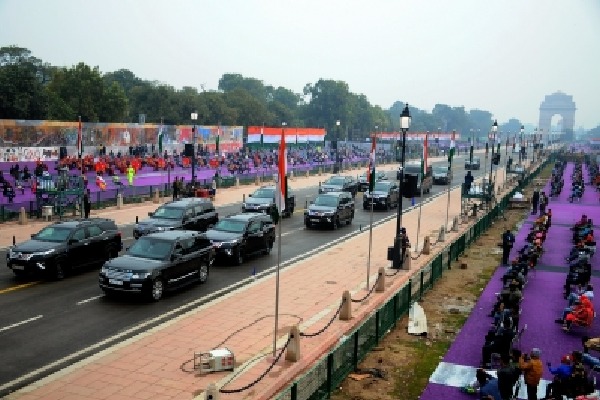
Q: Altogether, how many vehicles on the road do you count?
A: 12